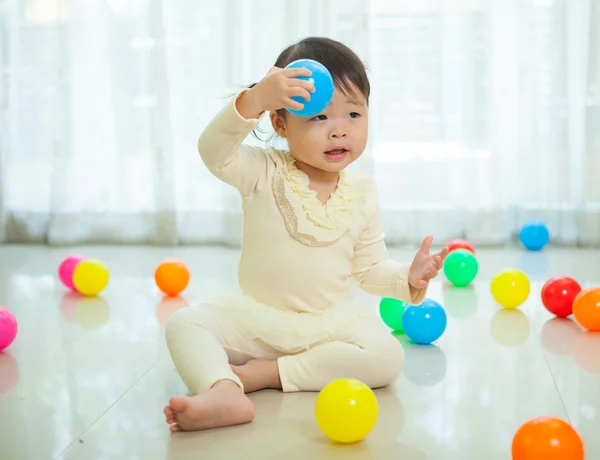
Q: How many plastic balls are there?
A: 15